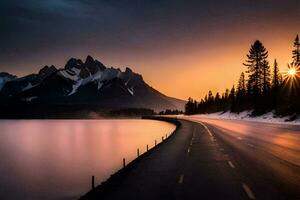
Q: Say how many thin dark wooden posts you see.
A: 7